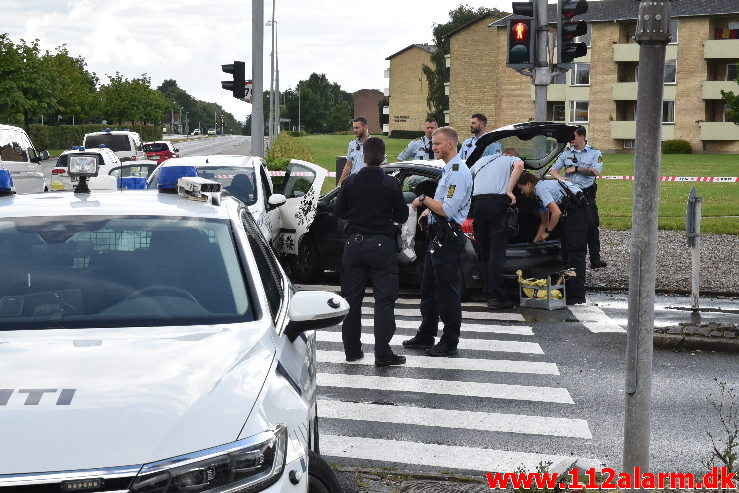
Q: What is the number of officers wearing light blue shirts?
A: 7